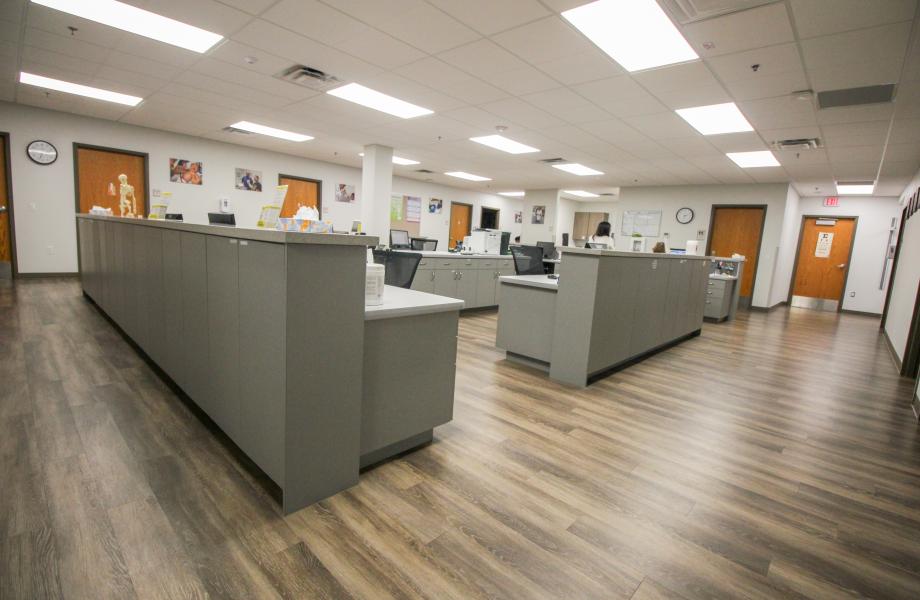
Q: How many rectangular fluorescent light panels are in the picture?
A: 14